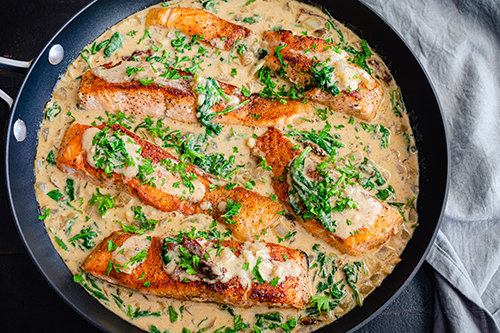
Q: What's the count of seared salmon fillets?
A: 6